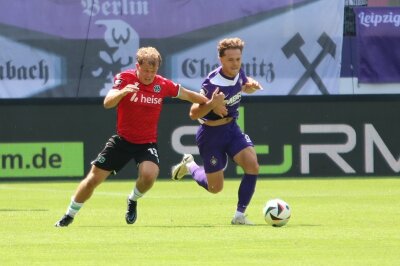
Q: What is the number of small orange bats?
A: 0